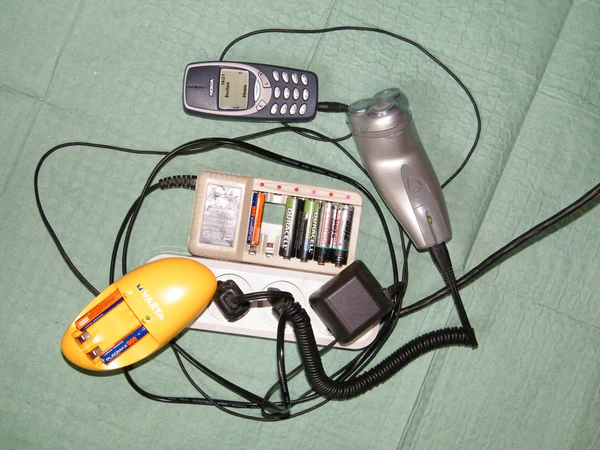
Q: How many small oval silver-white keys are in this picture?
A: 12